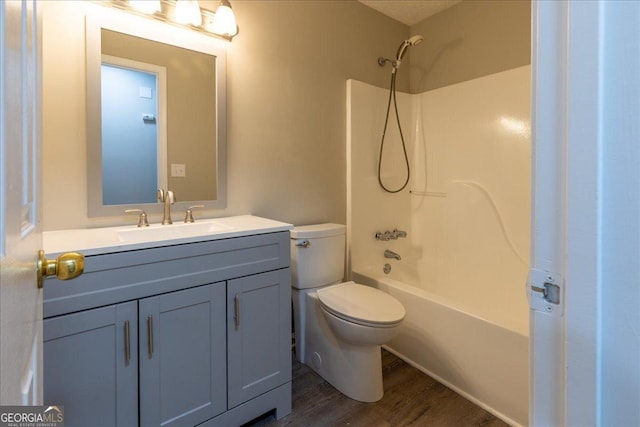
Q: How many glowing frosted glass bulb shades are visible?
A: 3